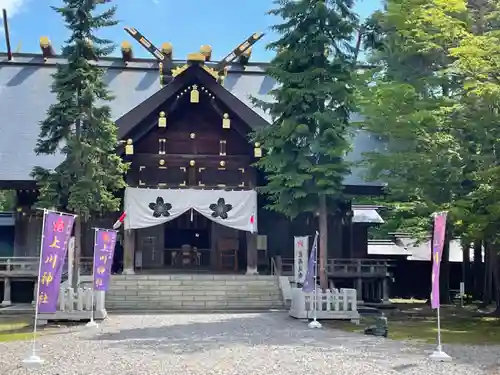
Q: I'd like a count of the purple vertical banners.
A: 4